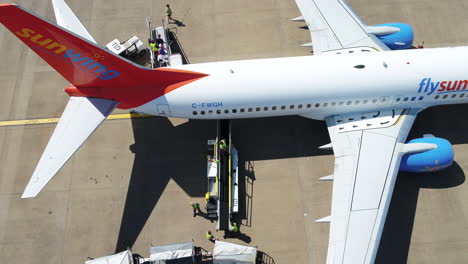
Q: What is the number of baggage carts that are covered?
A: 3